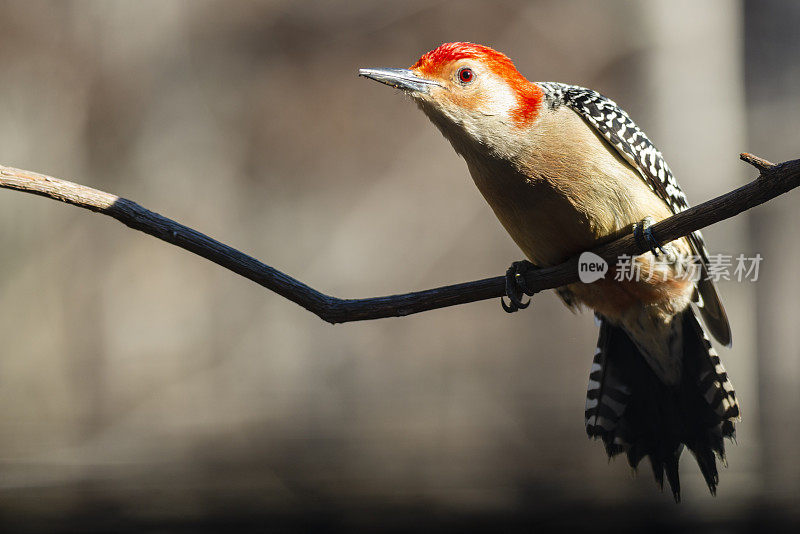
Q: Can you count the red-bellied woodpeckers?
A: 1